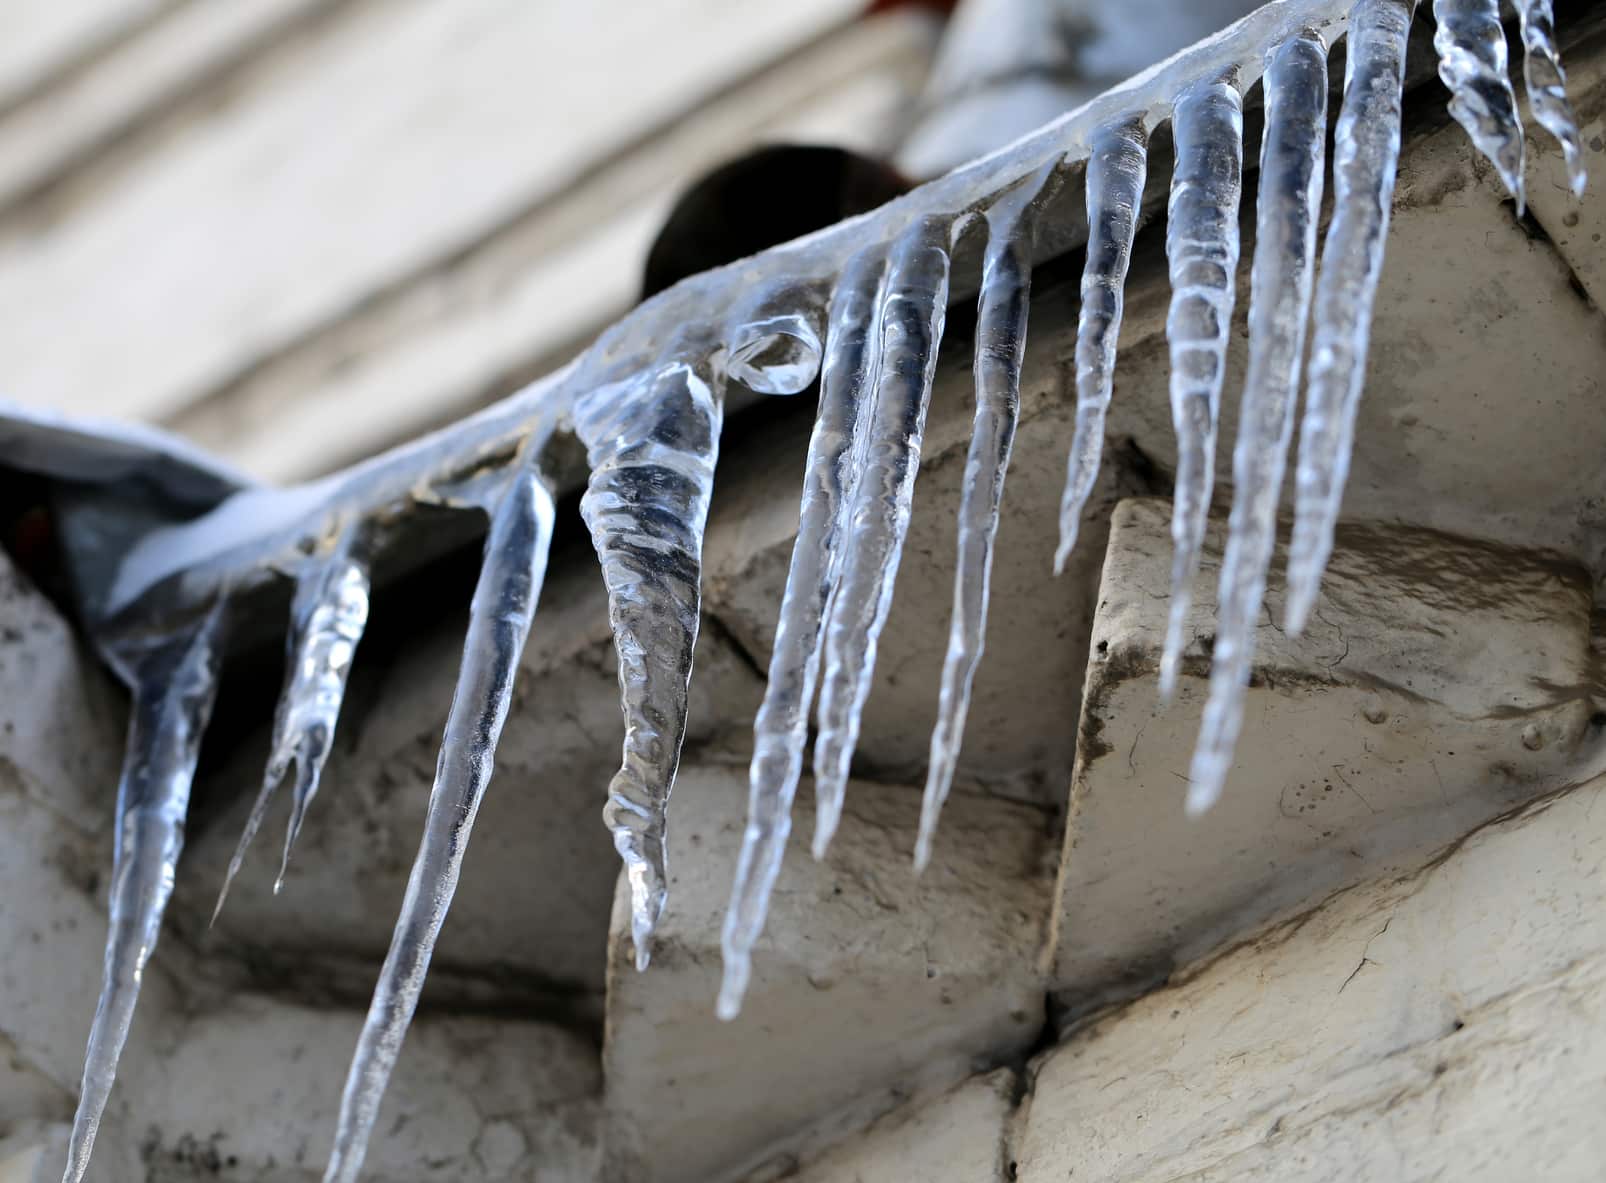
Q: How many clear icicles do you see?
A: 13